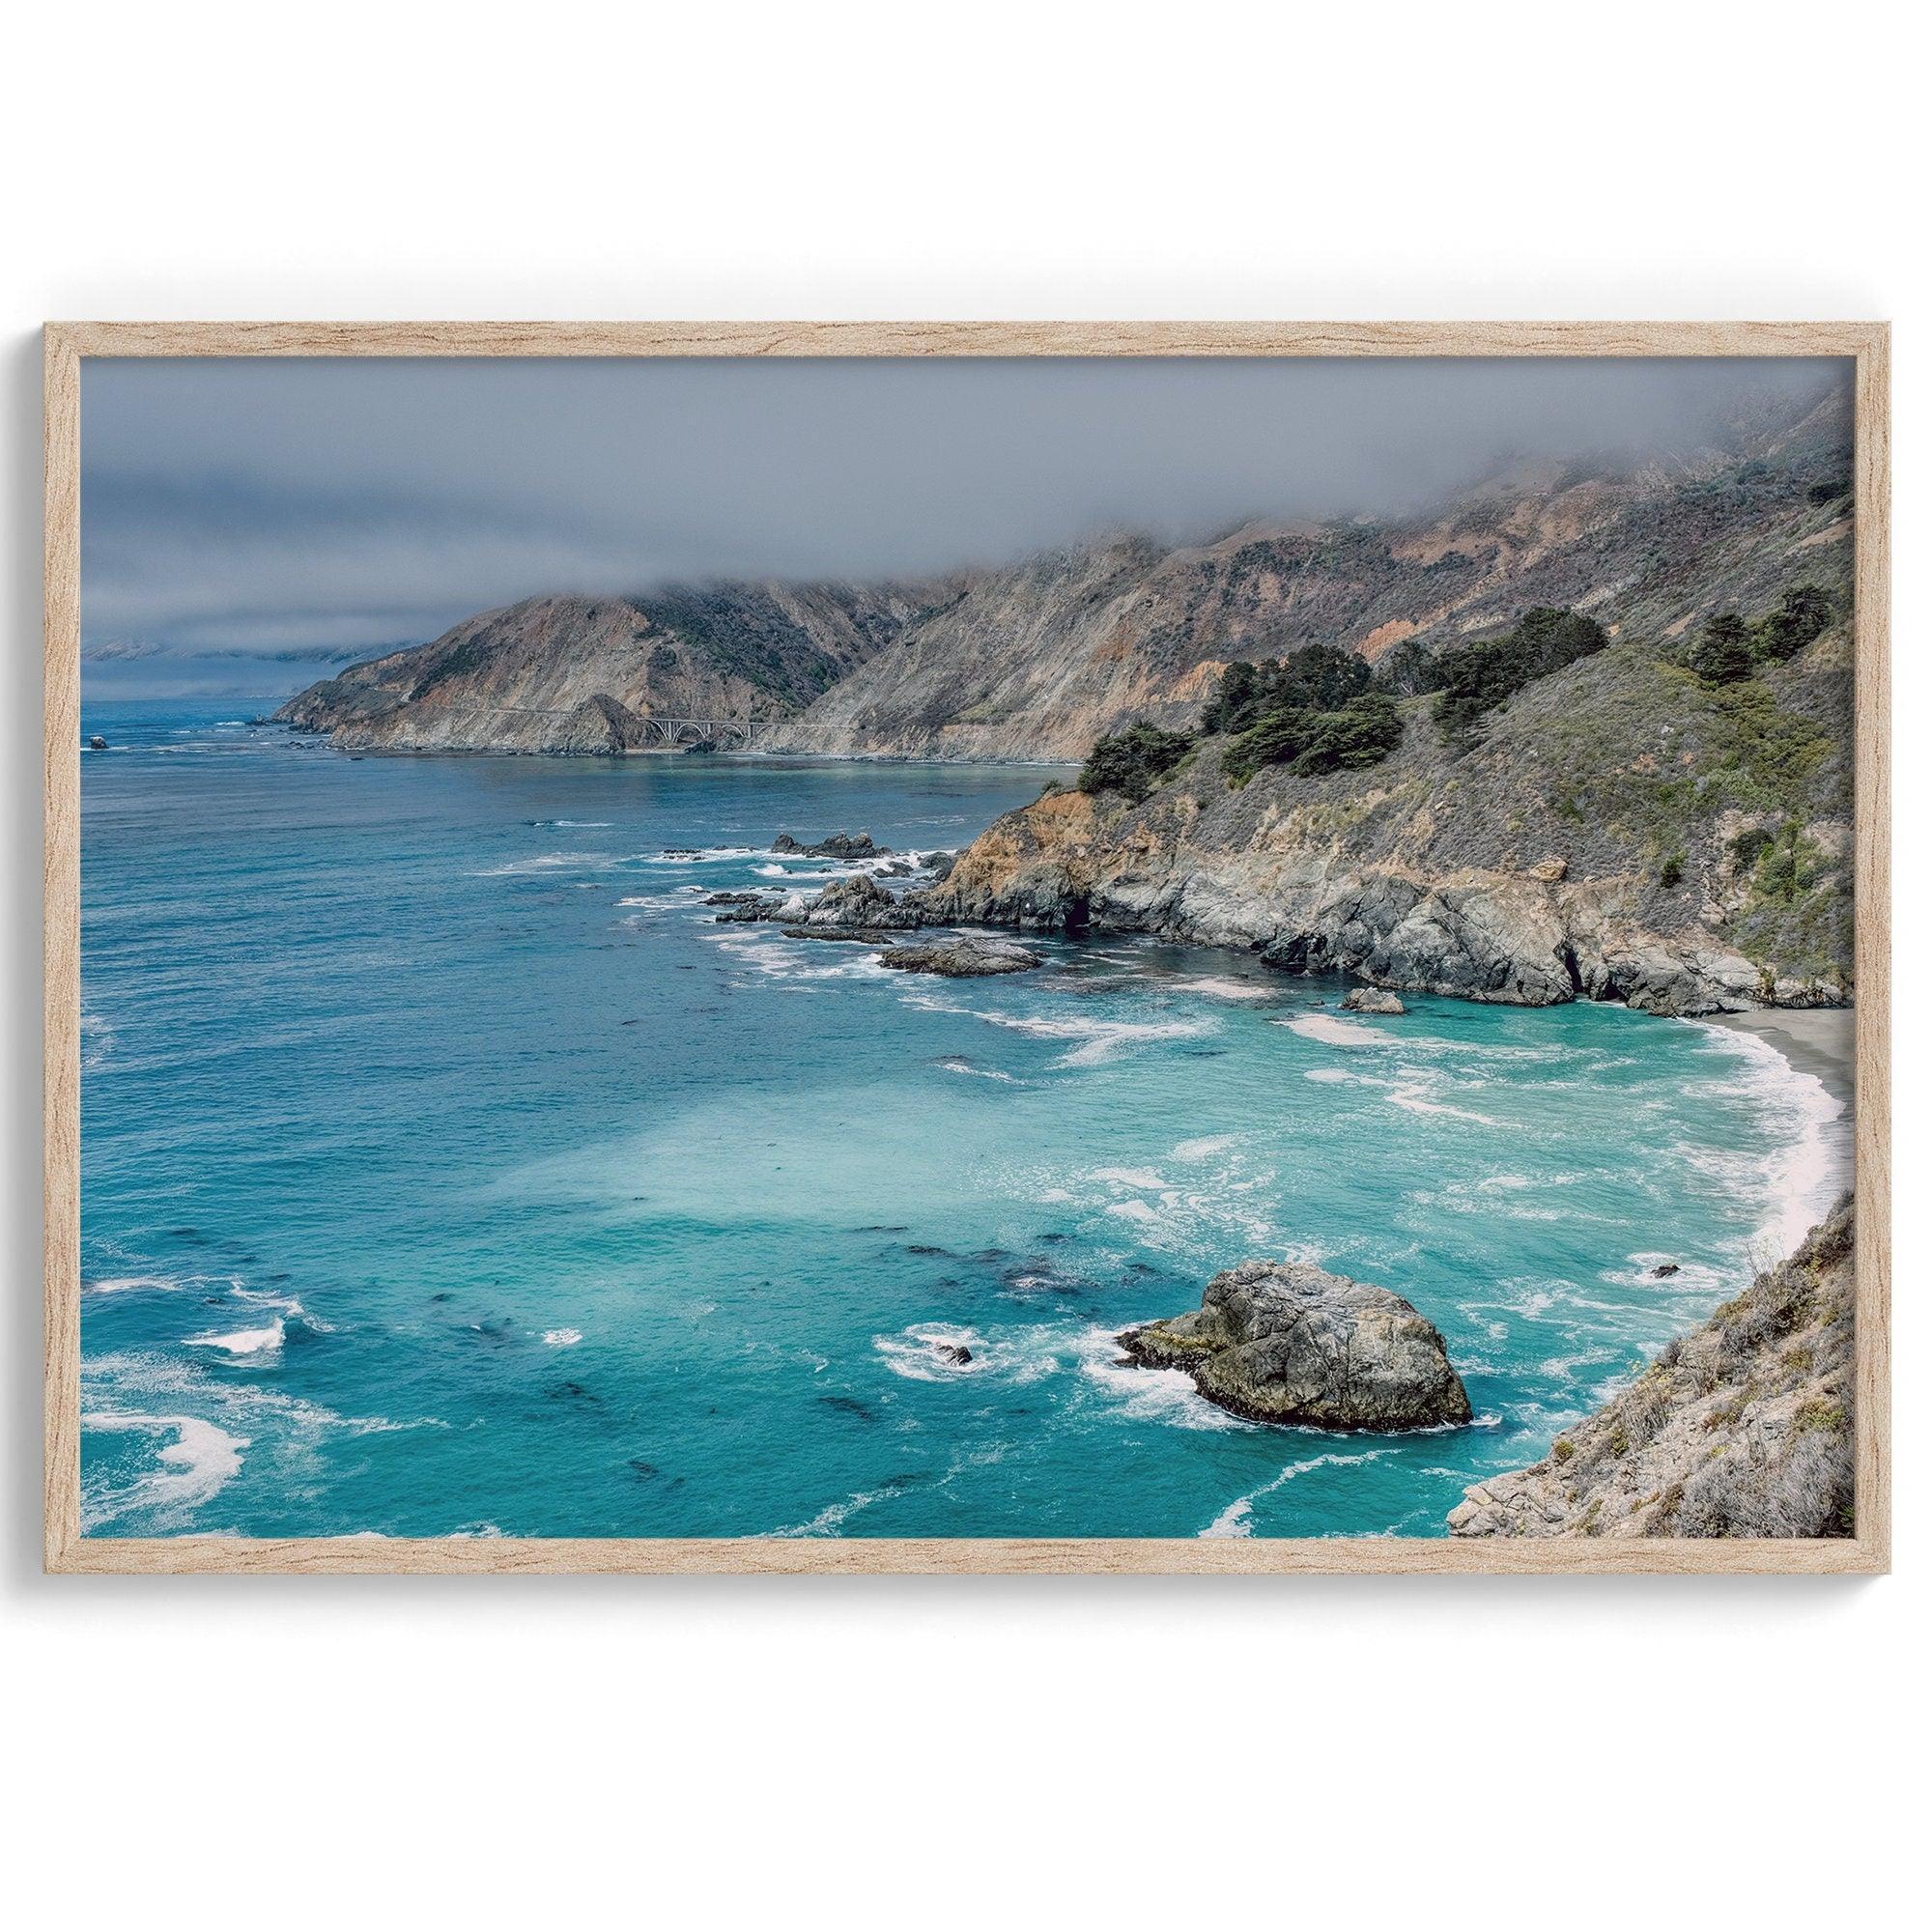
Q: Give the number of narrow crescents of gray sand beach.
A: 1